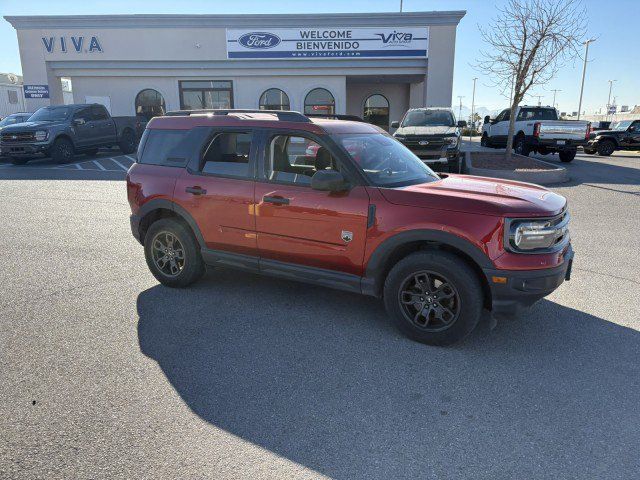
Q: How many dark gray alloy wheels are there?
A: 2